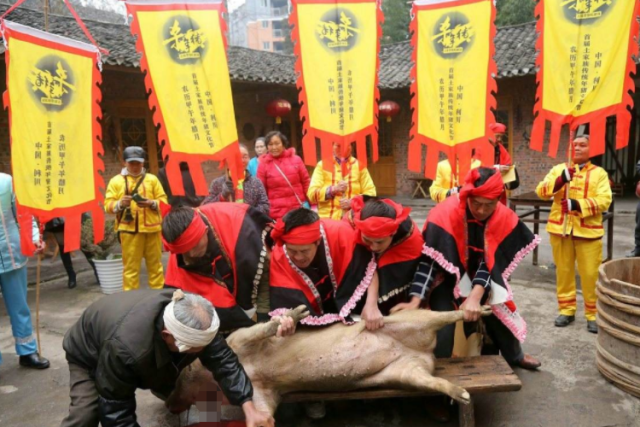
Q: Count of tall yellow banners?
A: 5